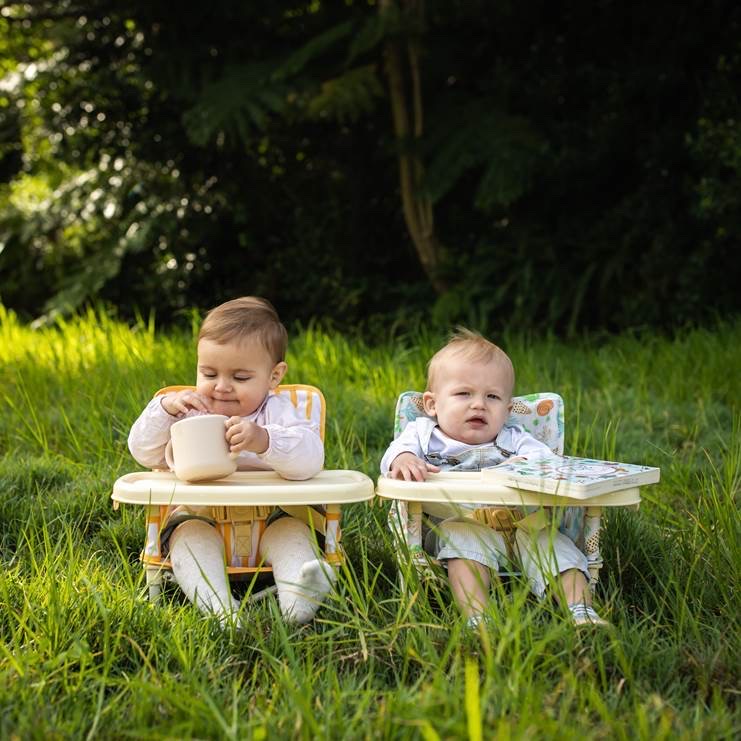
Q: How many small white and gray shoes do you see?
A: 2